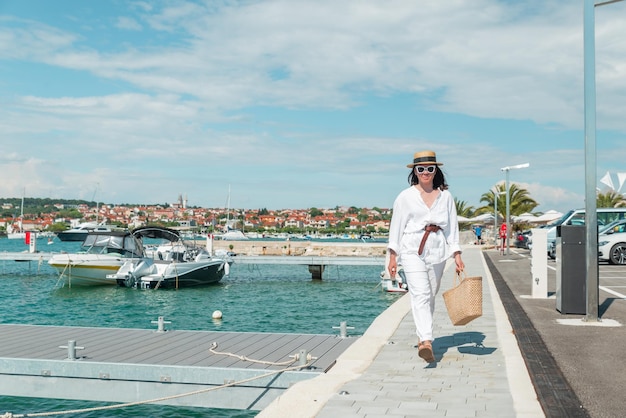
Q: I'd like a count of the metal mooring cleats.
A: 4